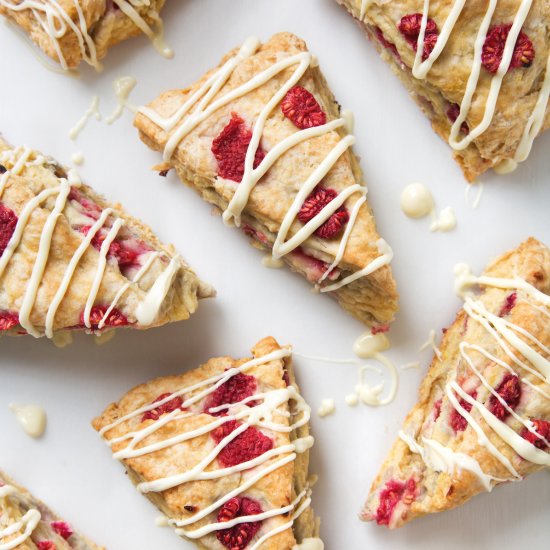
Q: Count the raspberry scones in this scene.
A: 7